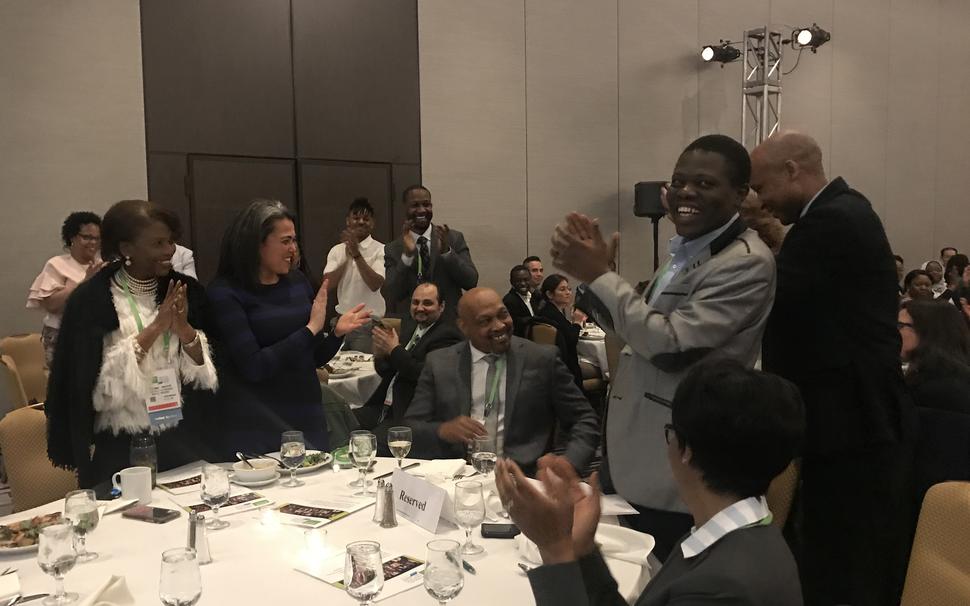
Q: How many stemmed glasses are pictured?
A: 12